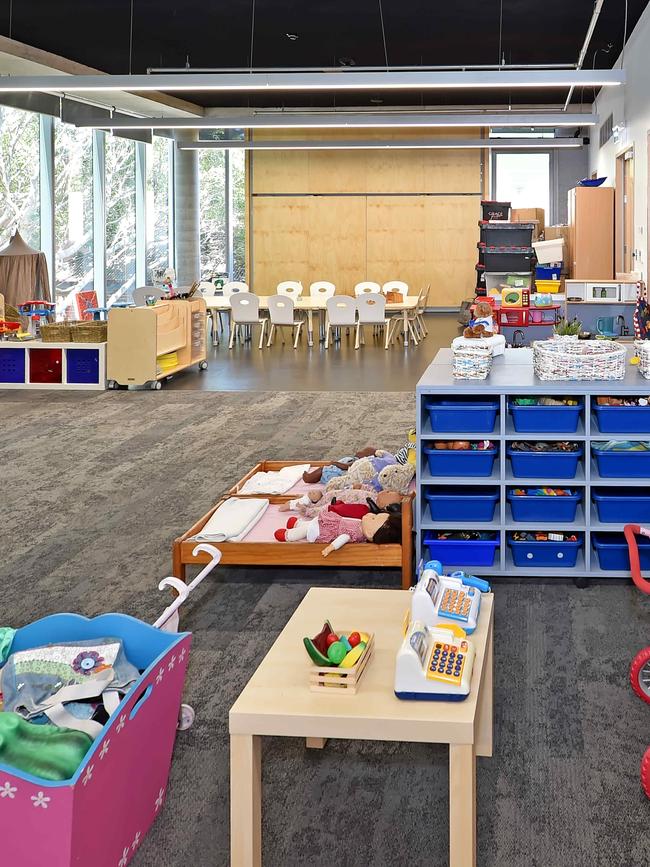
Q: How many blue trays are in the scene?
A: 12